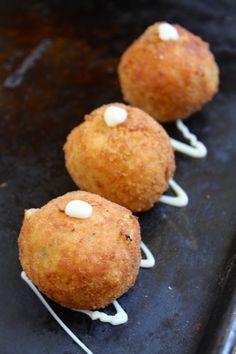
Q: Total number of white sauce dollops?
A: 3